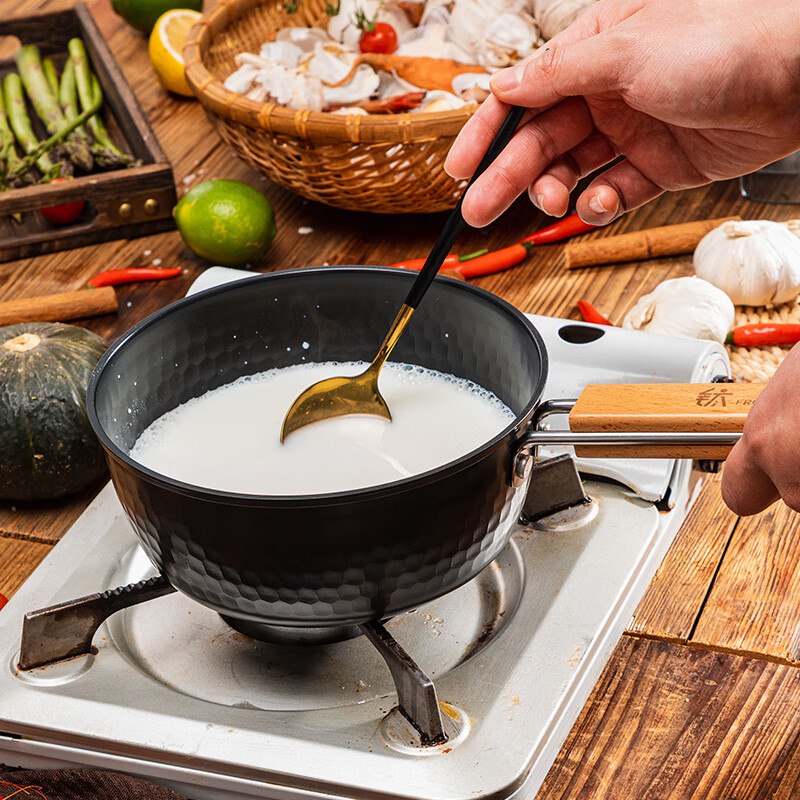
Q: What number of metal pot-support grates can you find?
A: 3